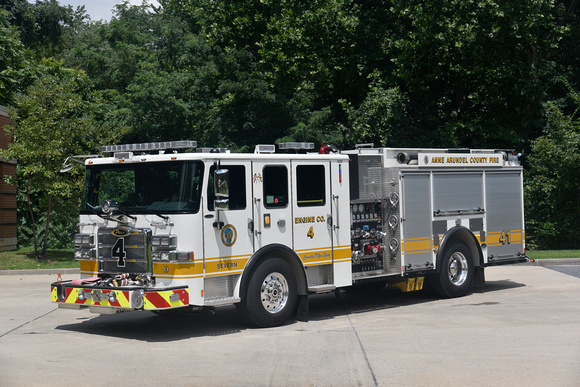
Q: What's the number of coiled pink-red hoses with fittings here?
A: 1